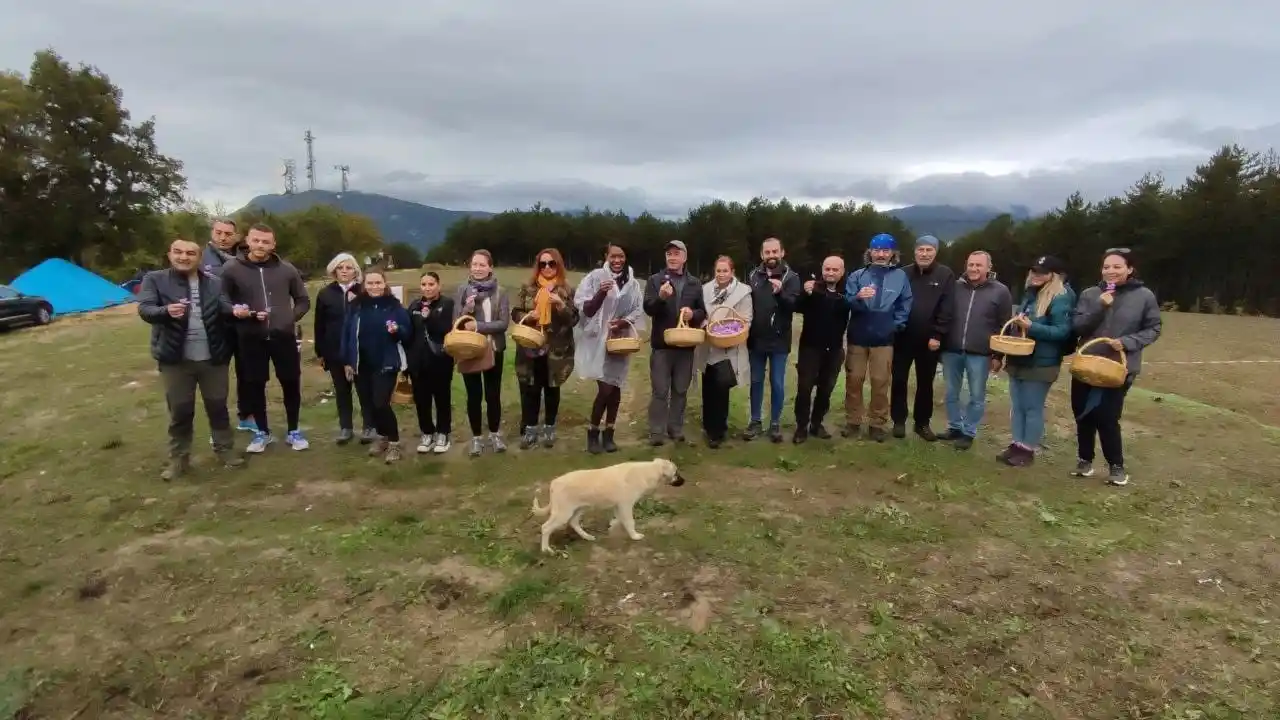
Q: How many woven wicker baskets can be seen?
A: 8